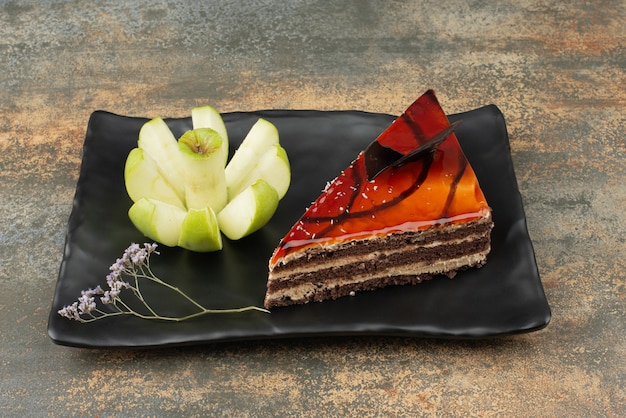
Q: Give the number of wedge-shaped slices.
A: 9